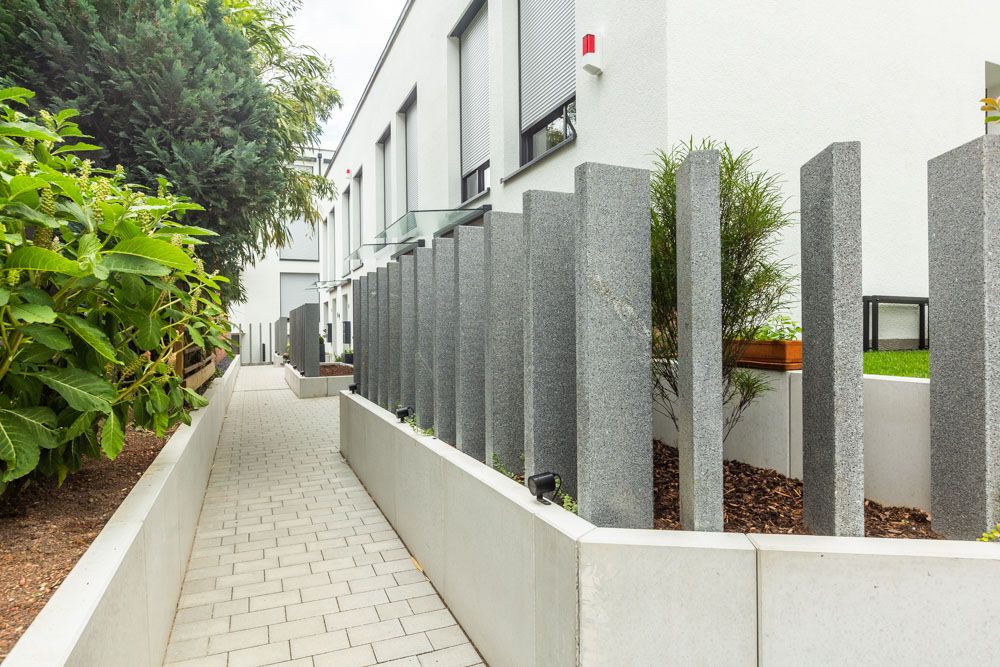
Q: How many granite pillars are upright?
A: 15